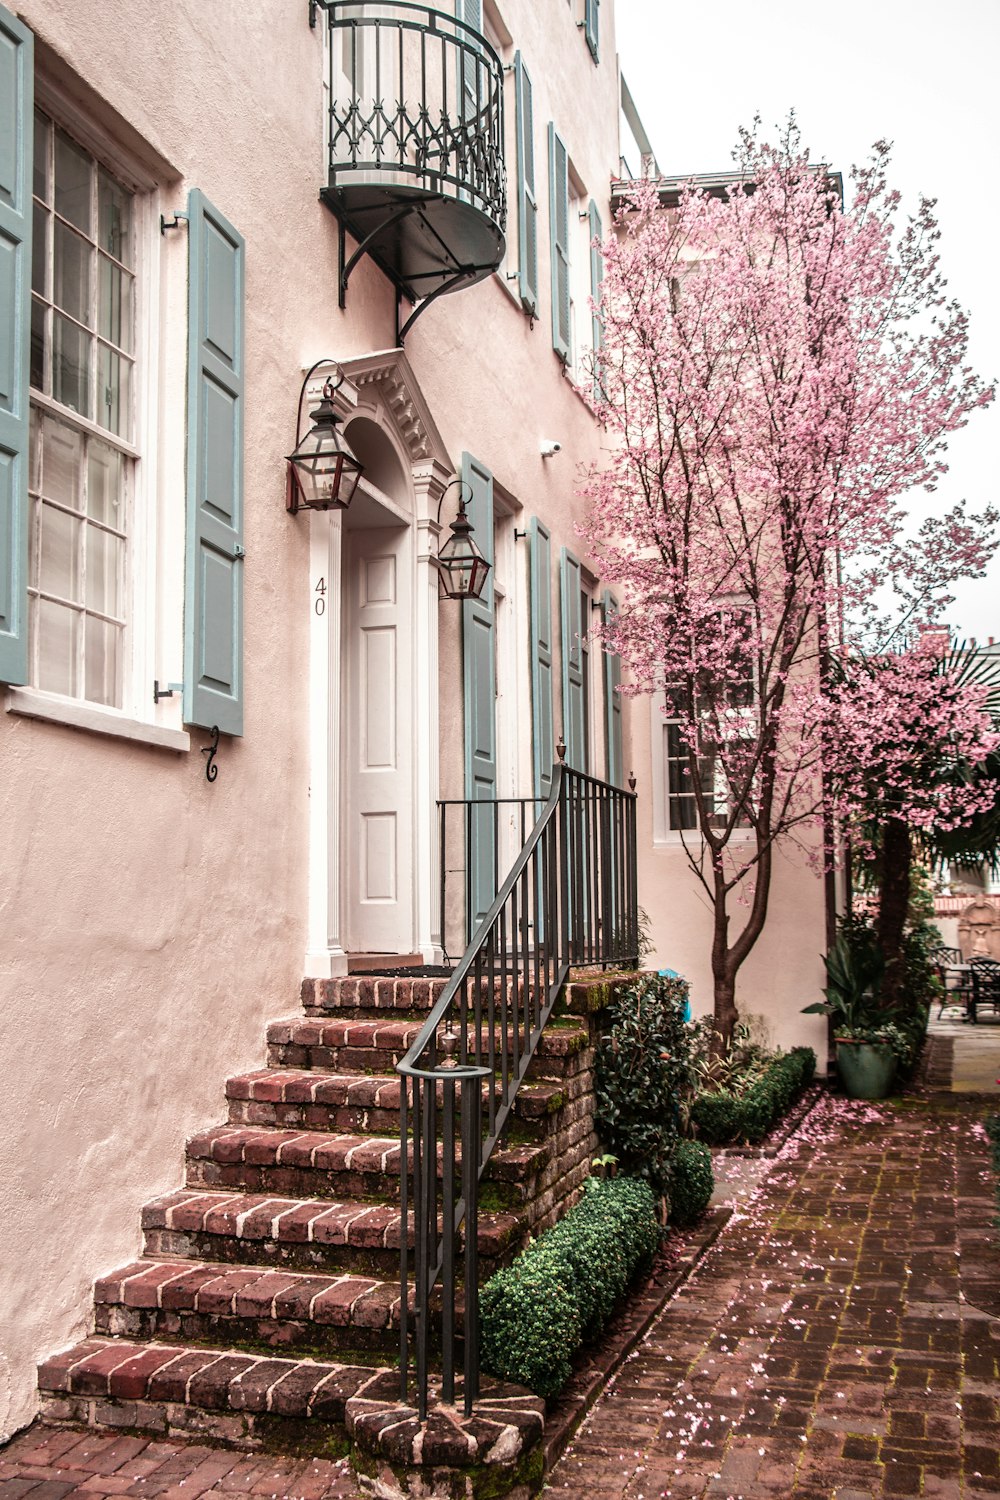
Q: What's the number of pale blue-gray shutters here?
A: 11